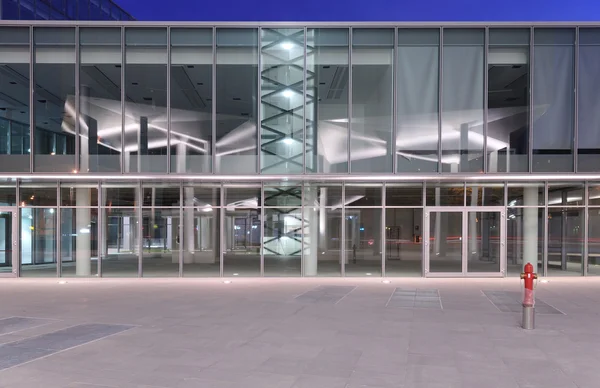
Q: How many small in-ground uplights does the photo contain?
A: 4